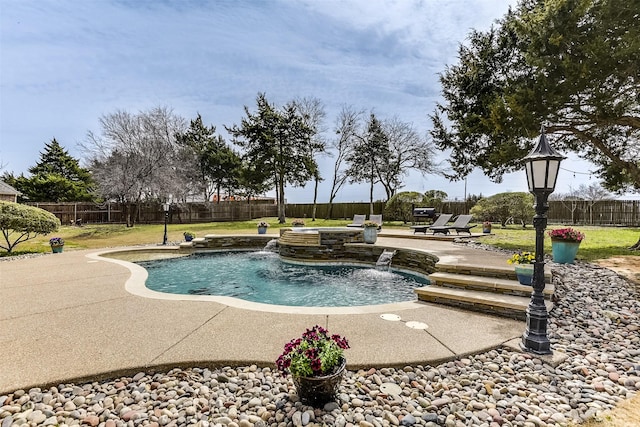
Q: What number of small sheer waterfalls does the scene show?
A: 2